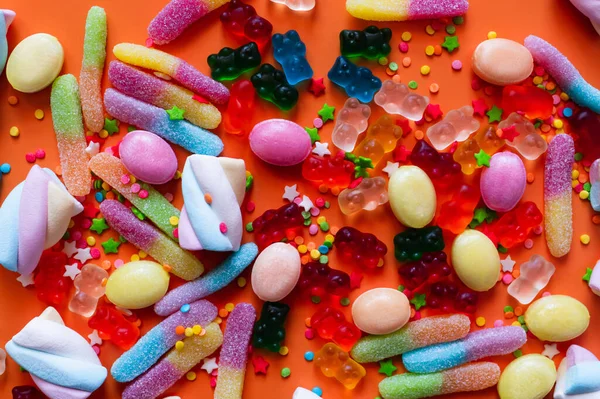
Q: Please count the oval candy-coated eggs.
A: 12